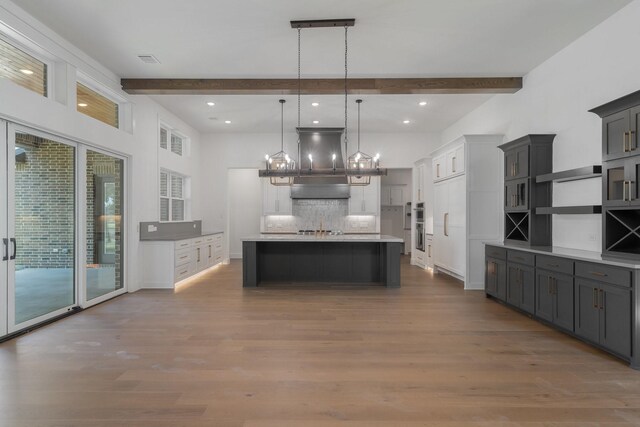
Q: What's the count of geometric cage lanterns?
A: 2